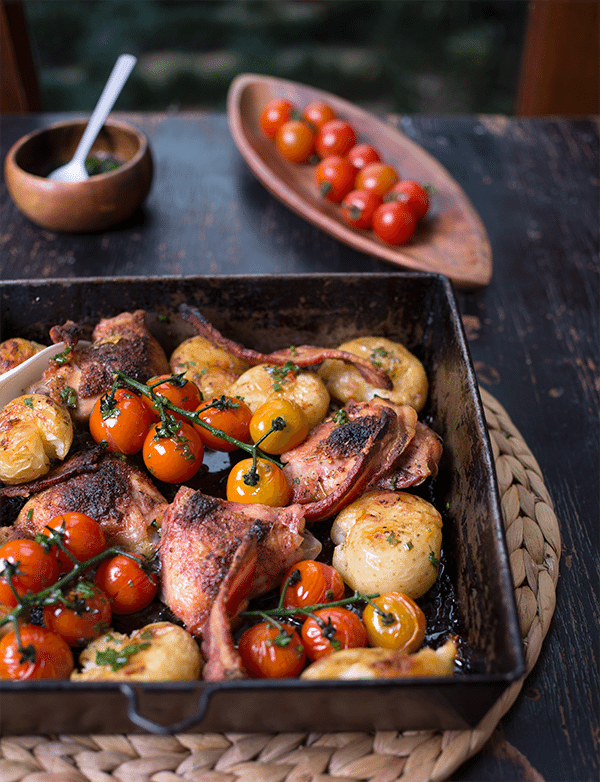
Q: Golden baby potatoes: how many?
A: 8